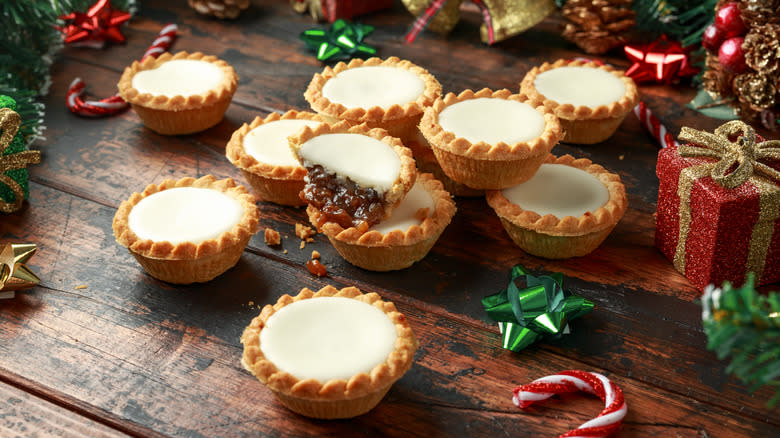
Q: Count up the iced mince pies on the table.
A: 11